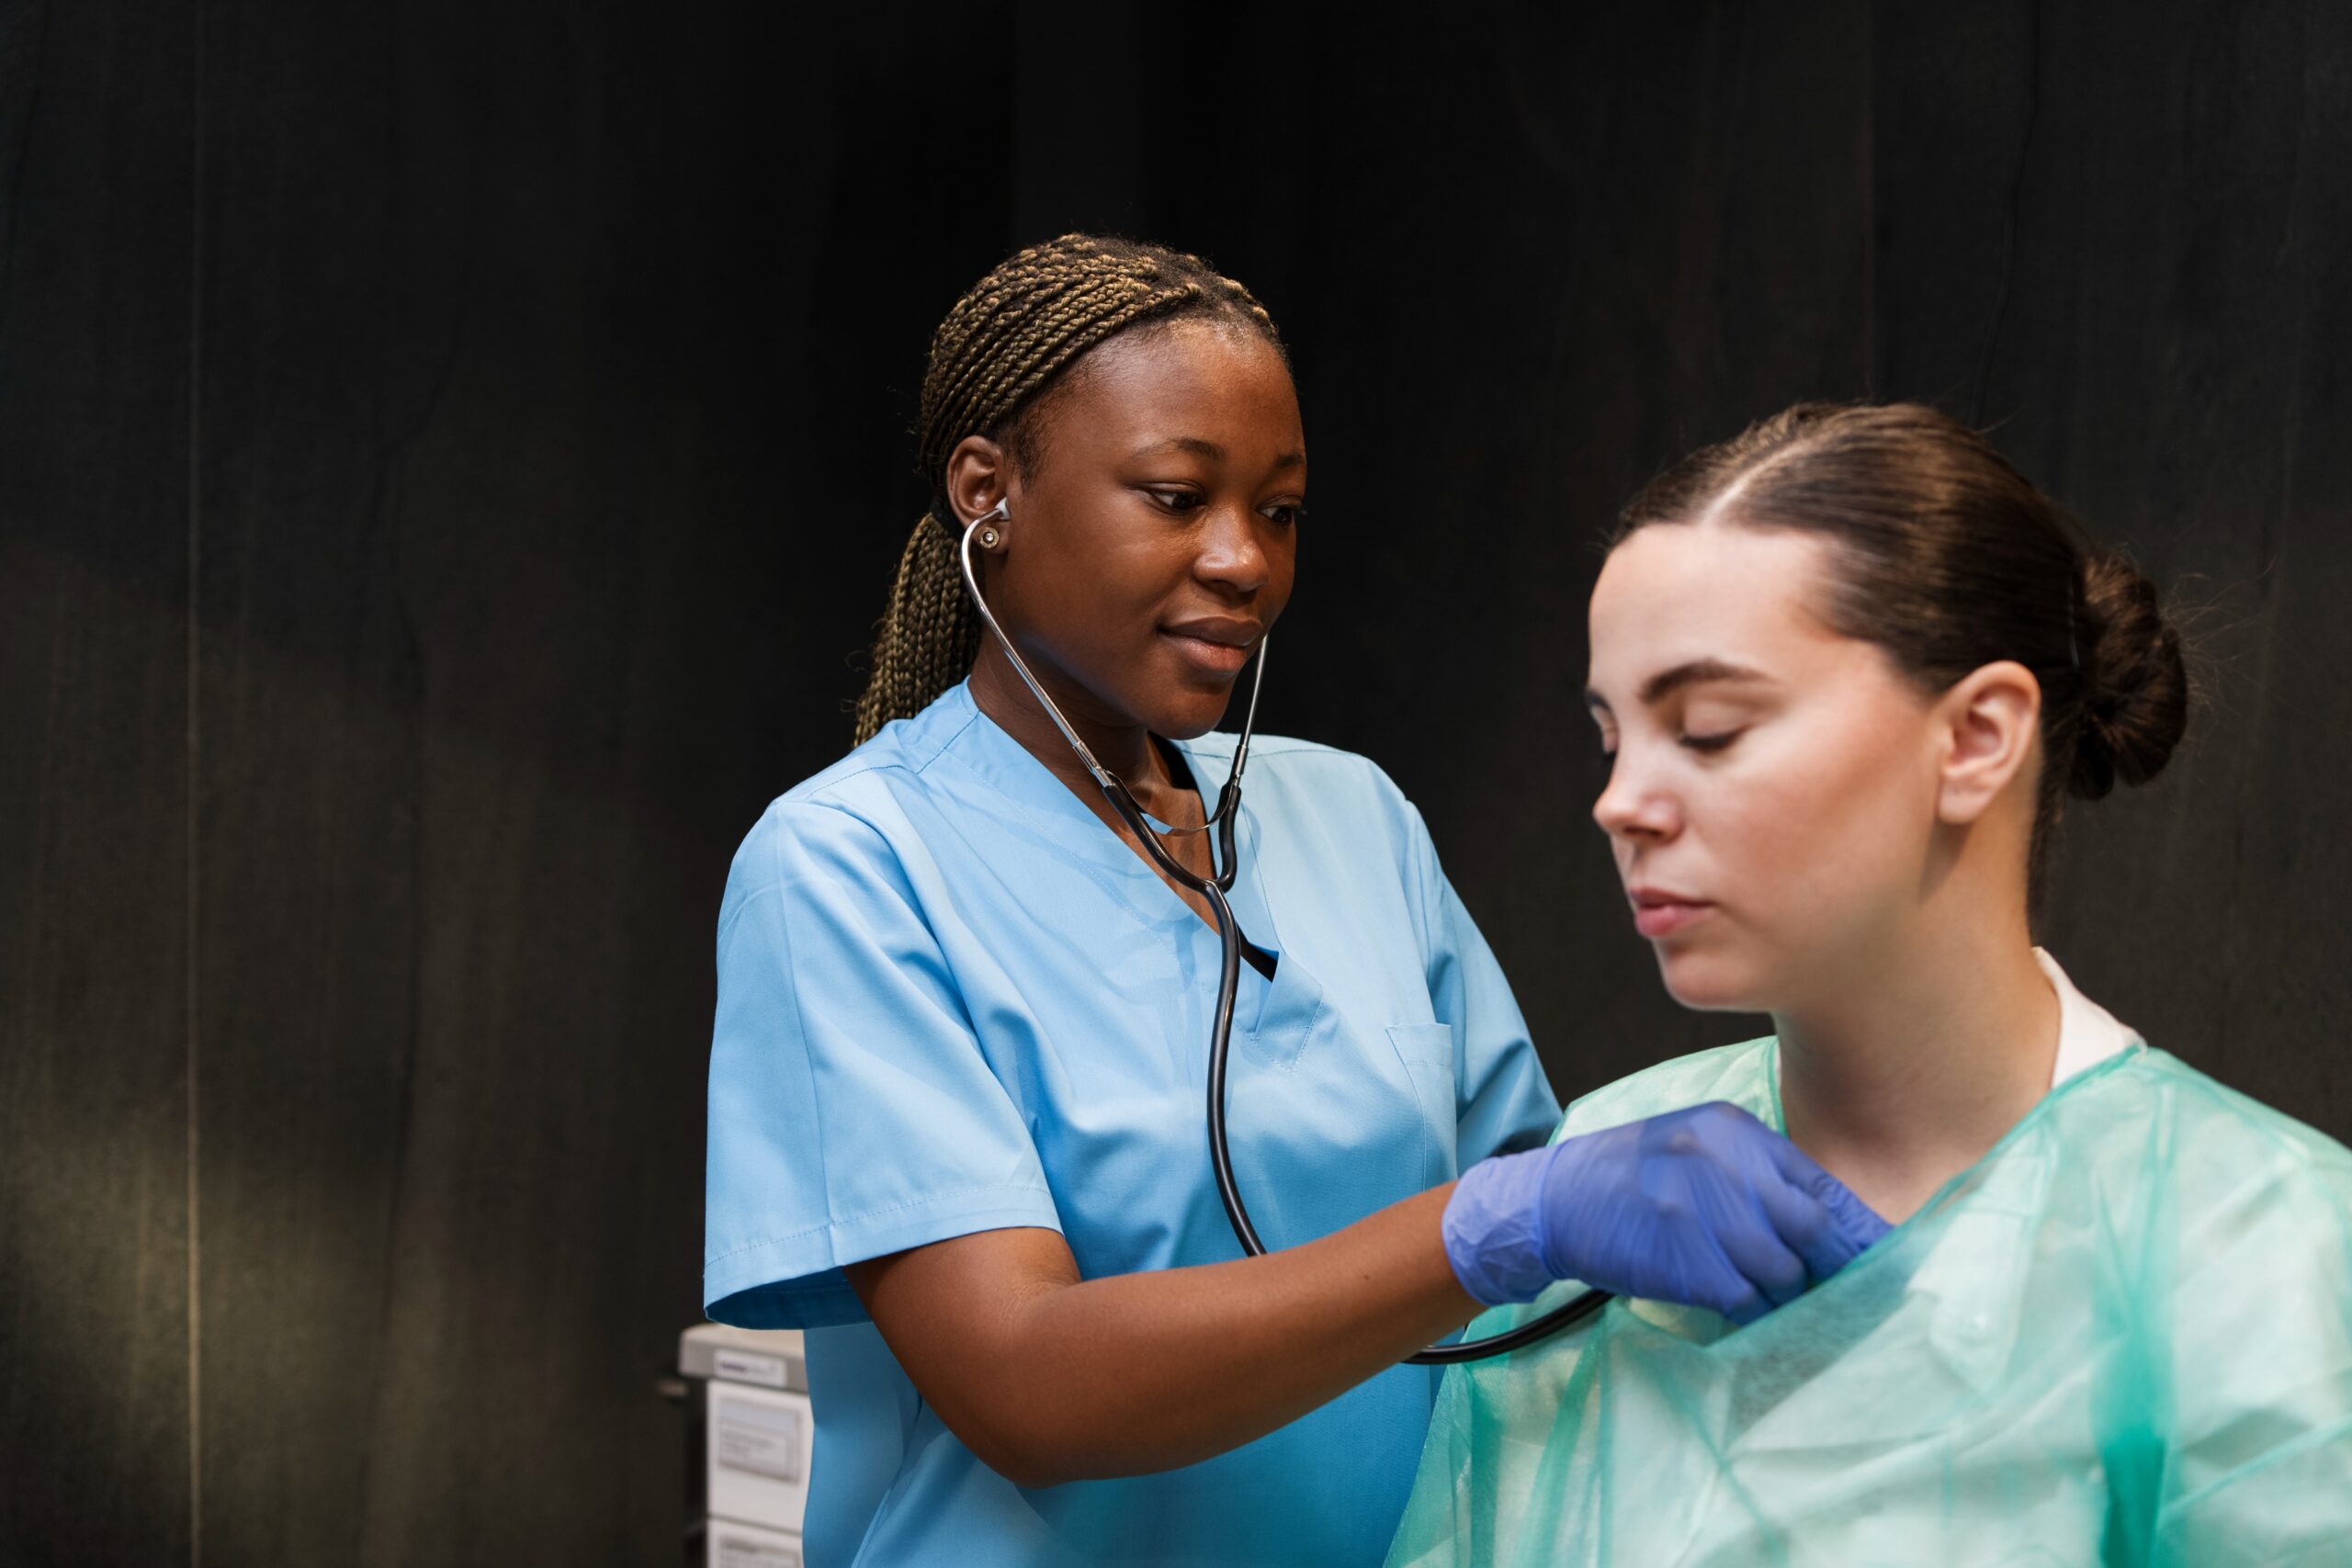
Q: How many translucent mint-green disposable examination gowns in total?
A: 1